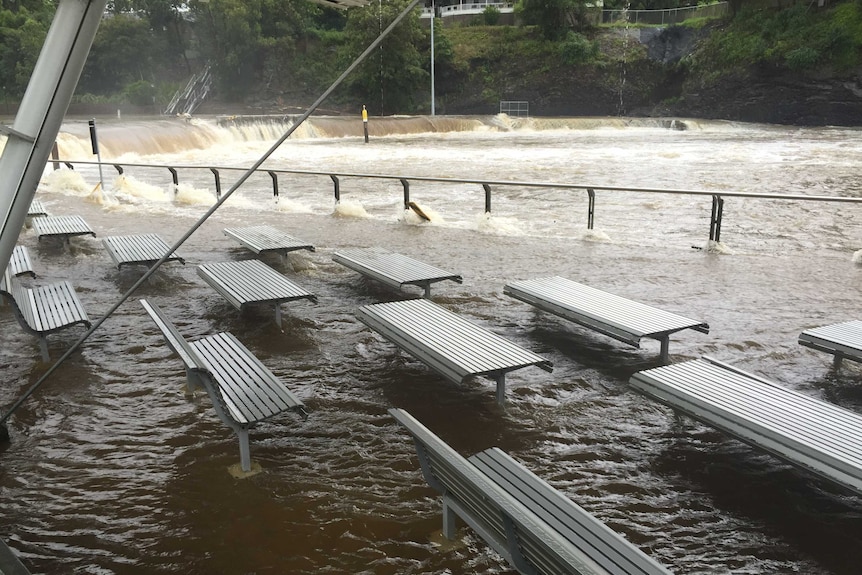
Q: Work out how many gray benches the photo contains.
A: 14